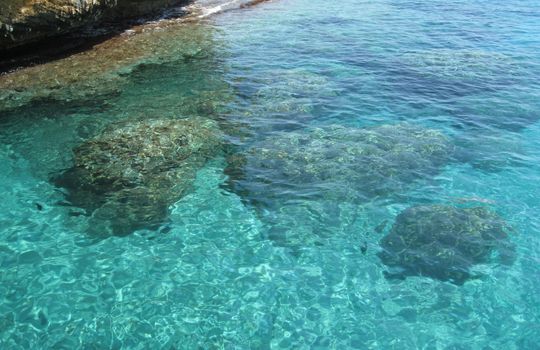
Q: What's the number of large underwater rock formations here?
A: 3